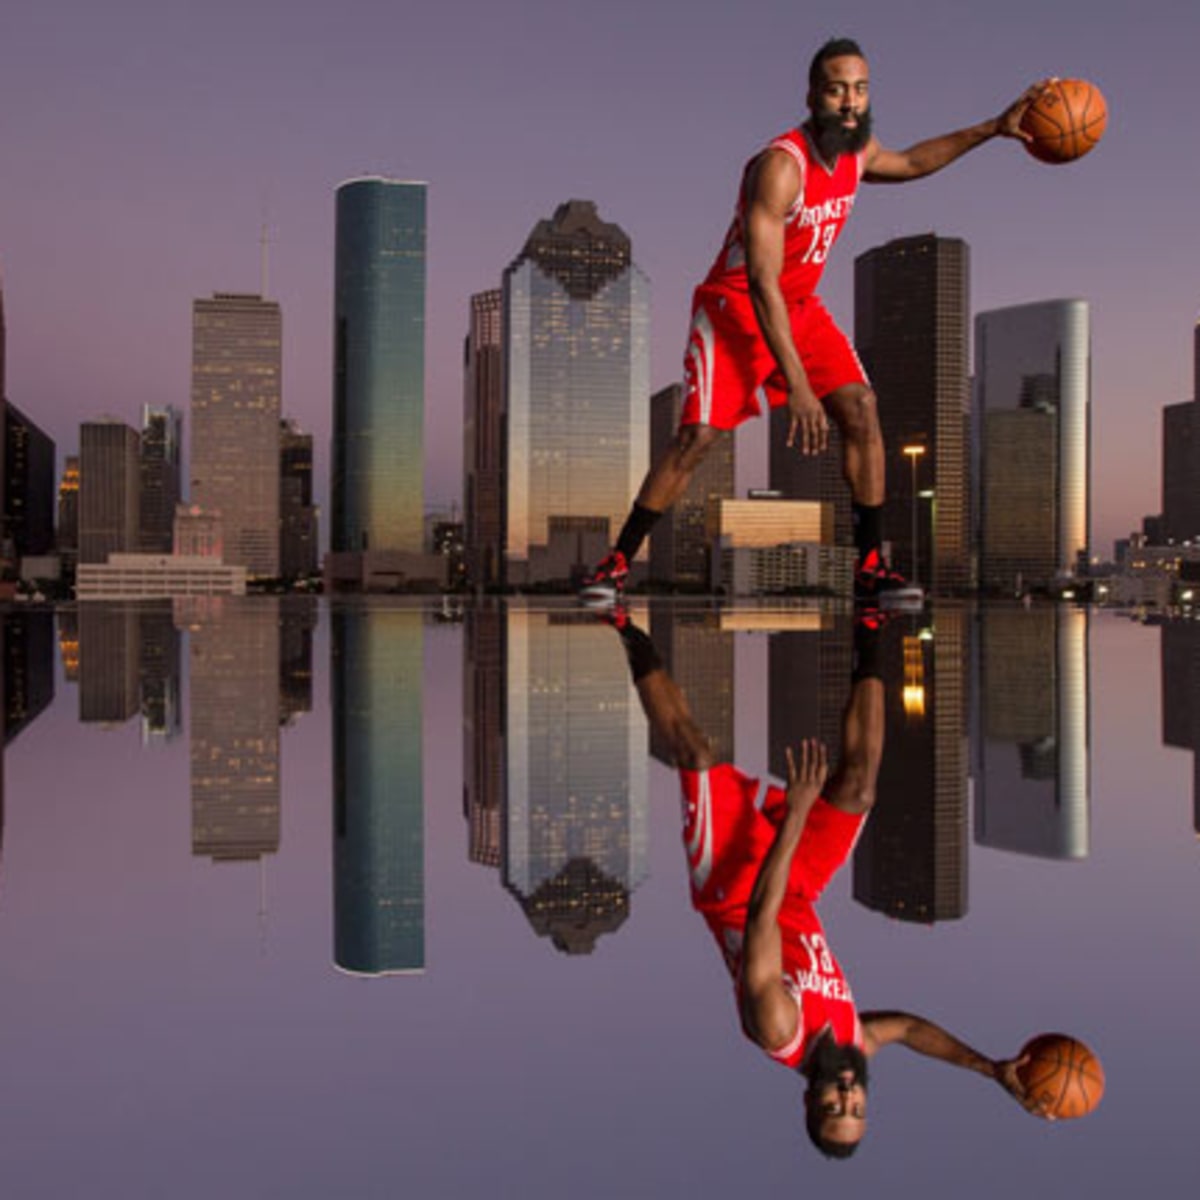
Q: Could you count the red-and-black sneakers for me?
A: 2